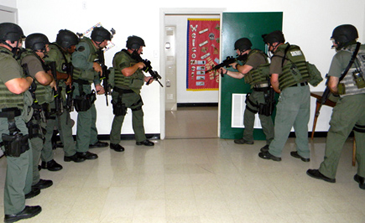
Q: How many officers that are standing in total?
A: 8